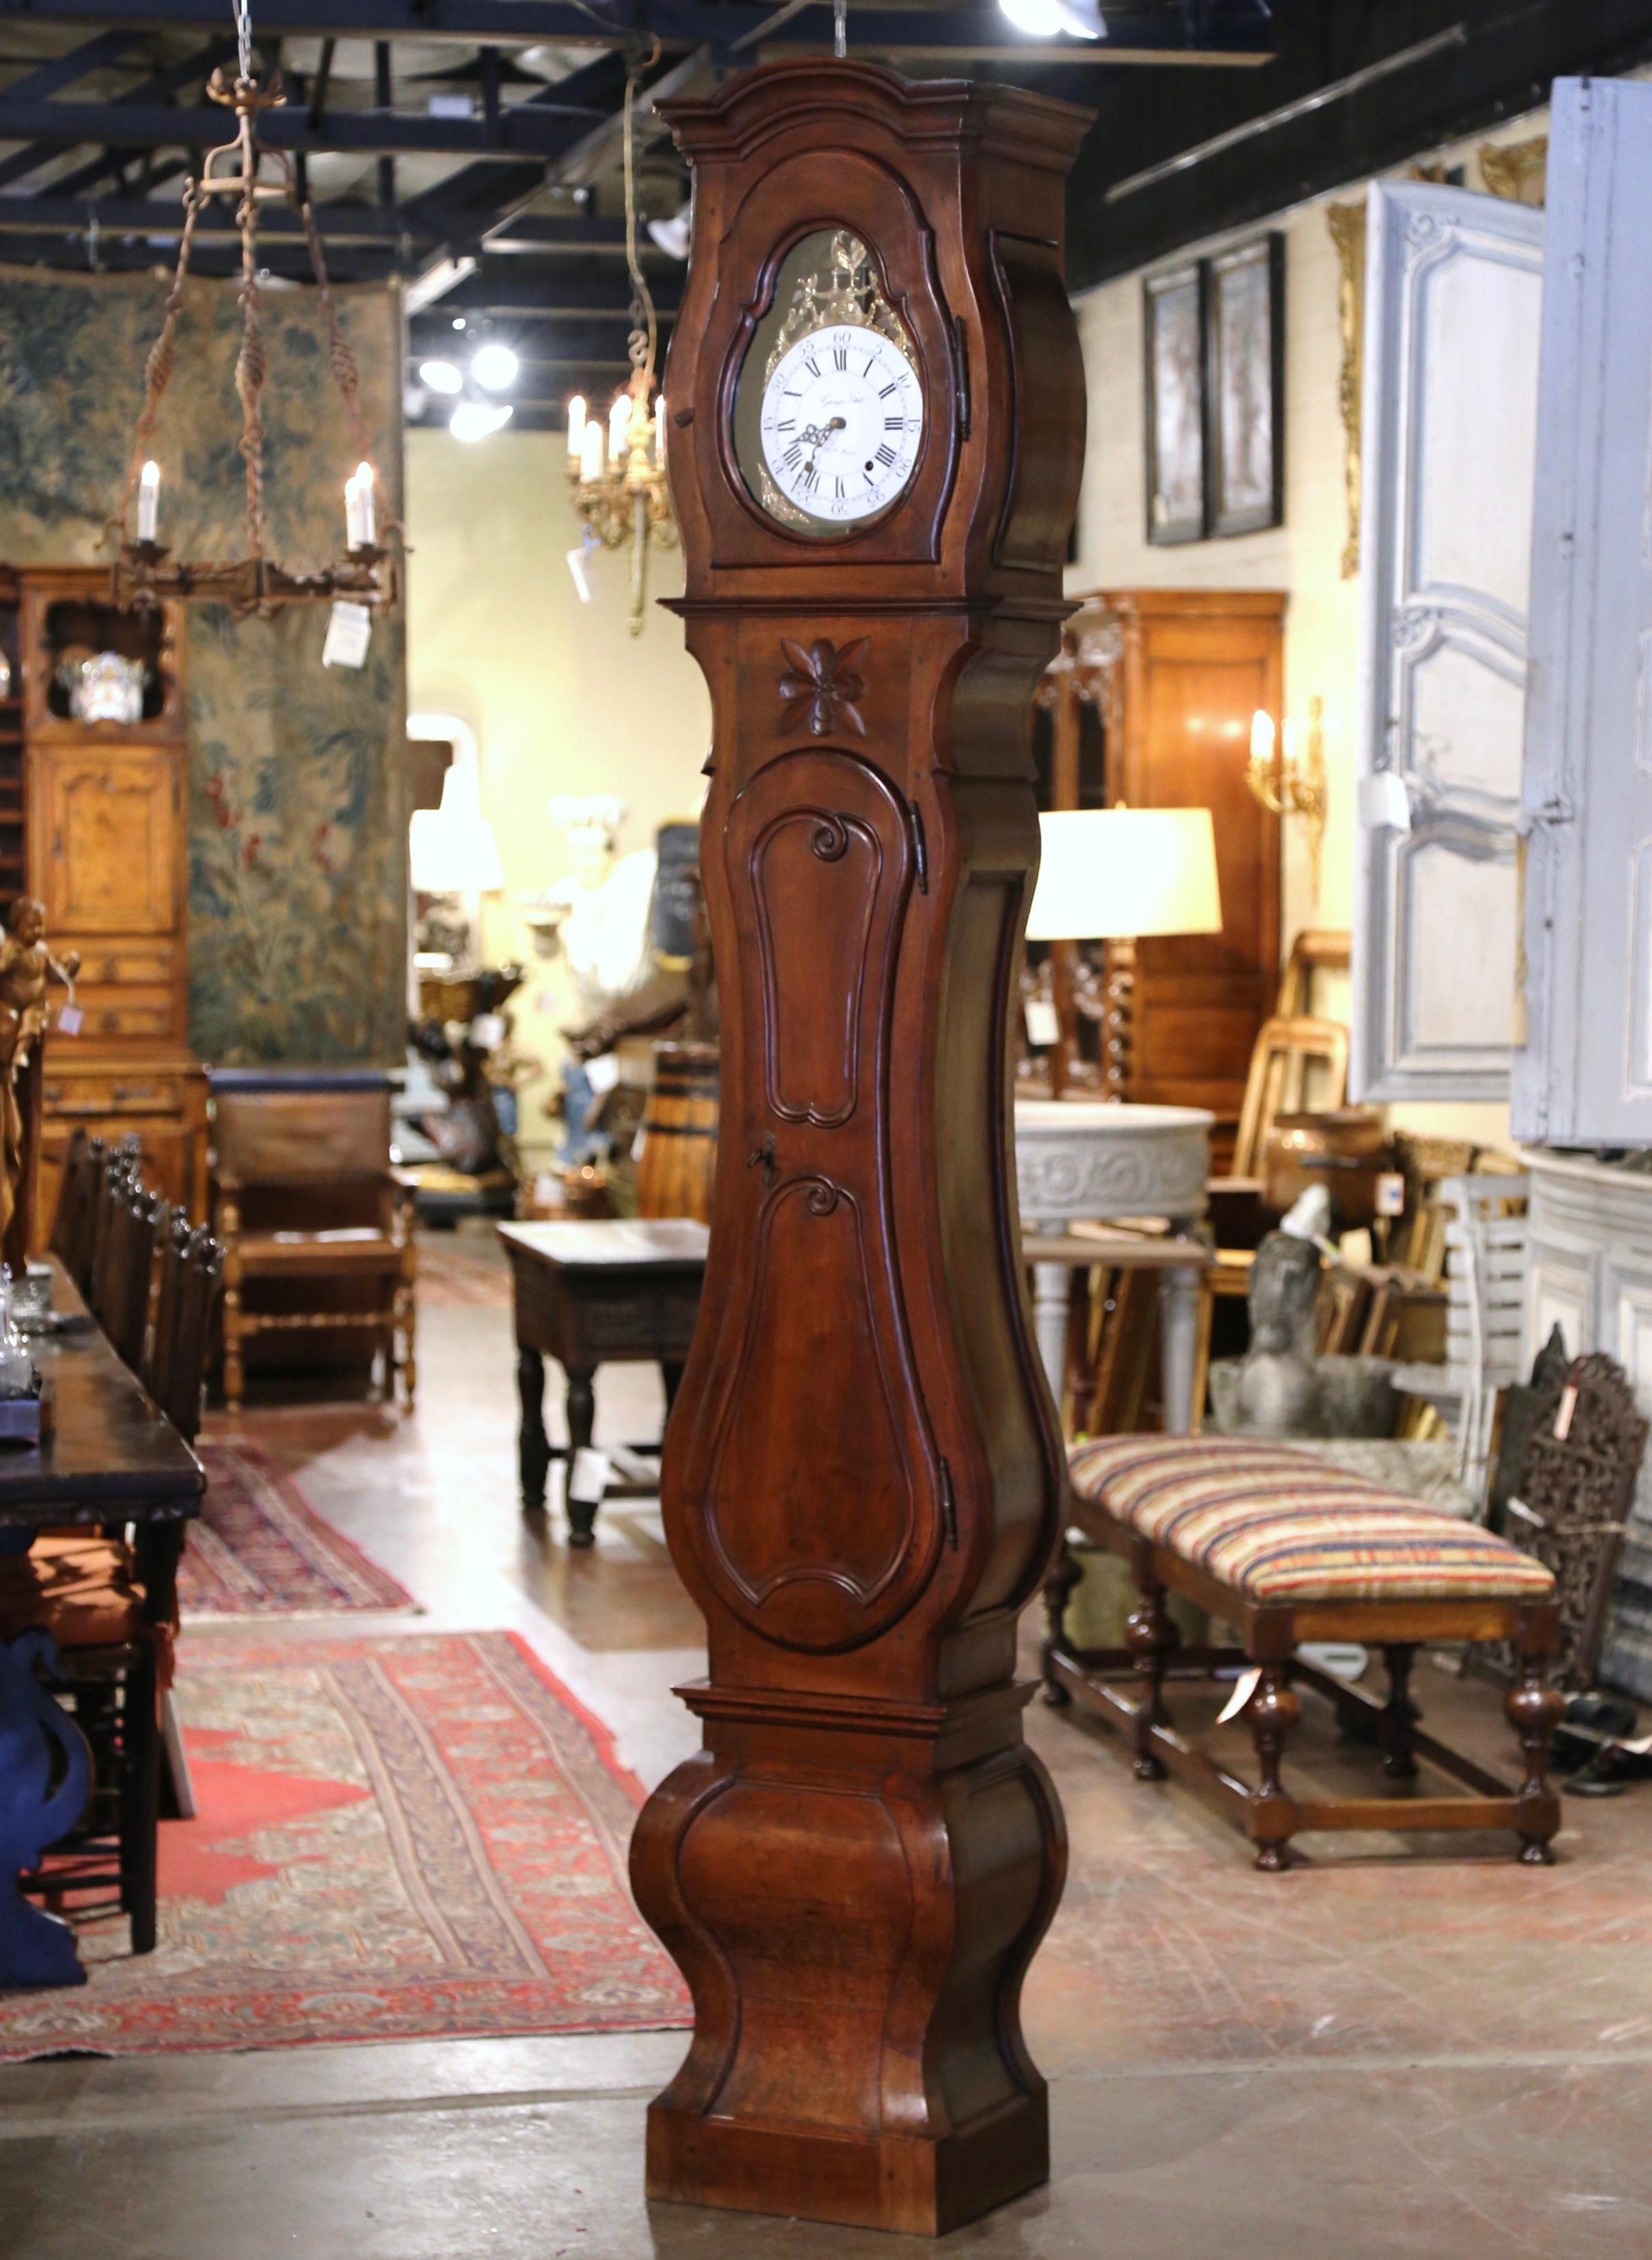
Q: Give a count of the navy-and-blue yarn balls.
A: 0